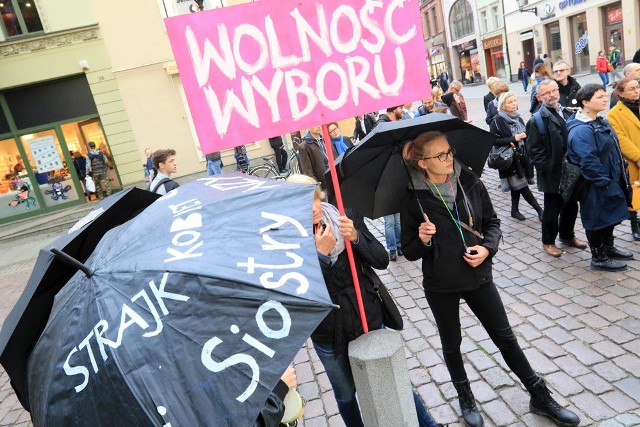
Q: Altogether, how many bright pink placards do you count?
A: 1